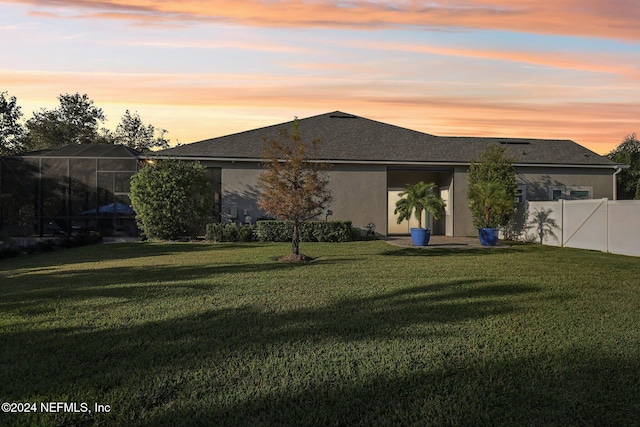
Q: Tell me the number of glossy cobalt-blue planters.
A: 2